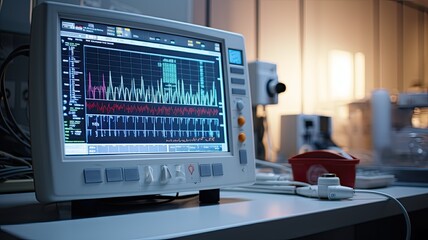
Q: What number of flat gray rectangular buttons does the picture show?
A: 9